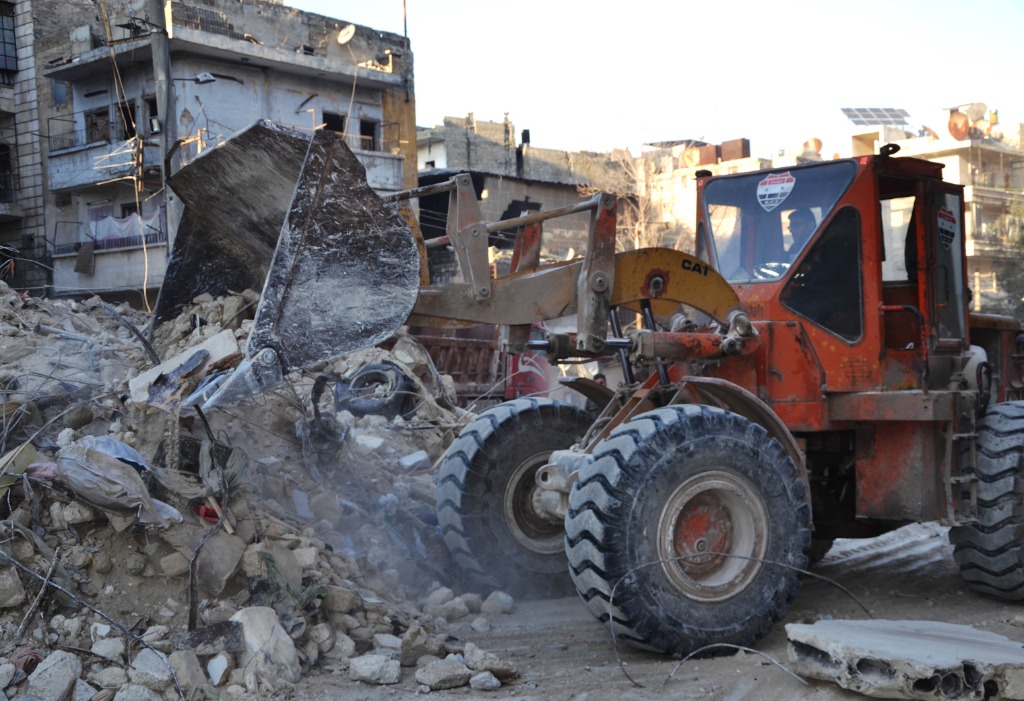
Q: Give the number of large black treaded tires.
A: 3